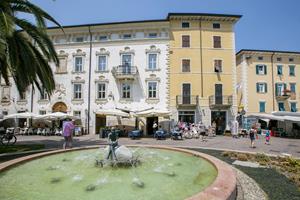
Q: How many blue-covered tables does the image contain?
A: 3